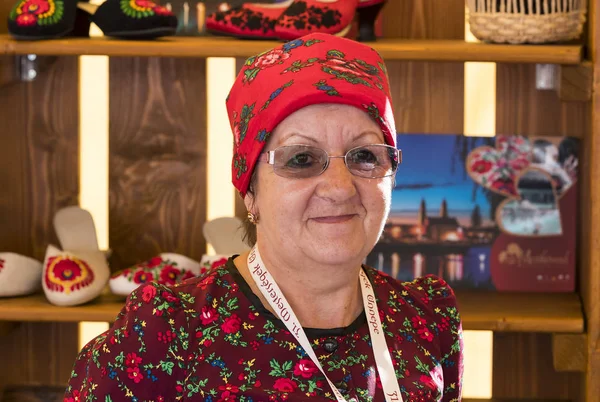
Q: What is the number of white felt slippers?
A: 4